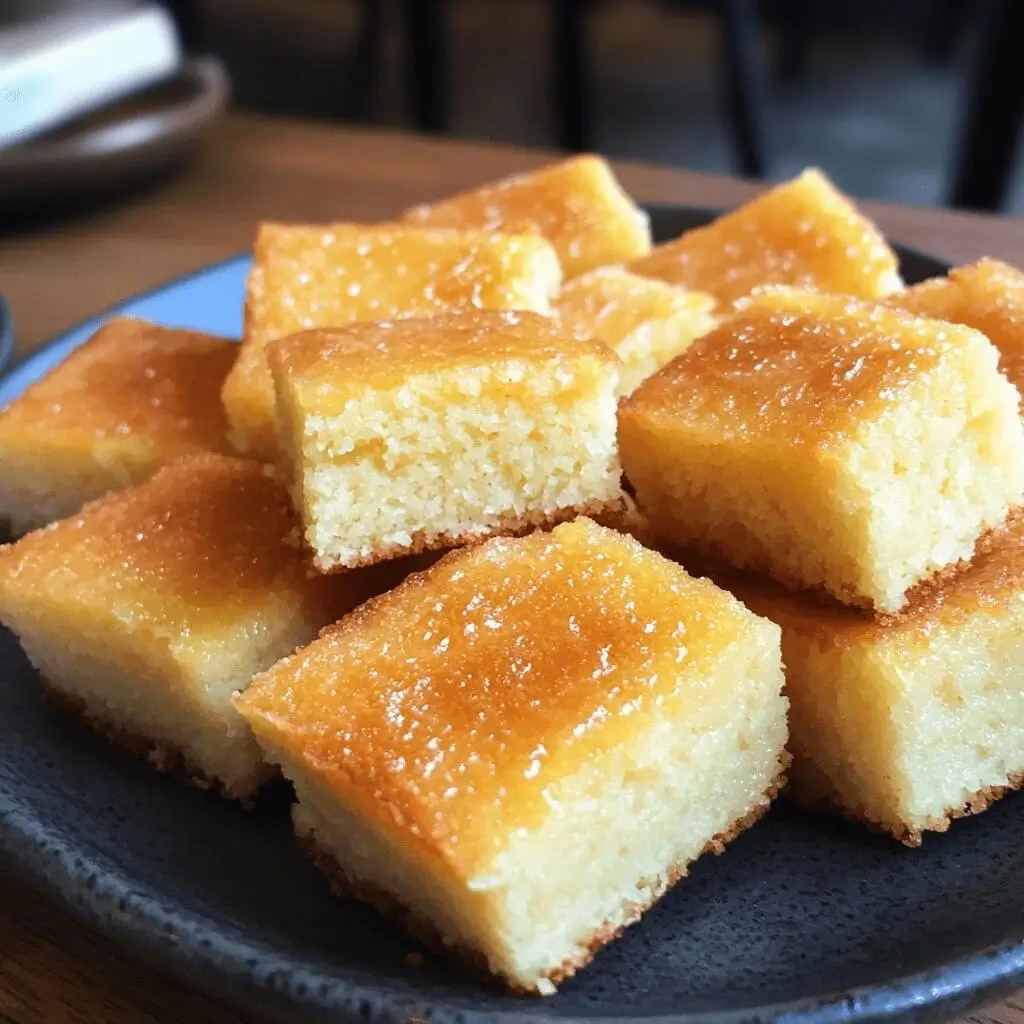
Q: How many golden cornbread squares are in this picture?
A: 11